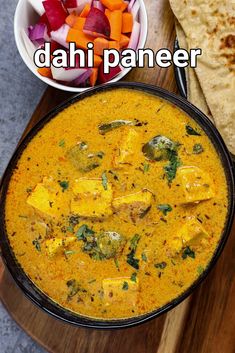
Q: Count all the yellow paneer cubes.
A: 8